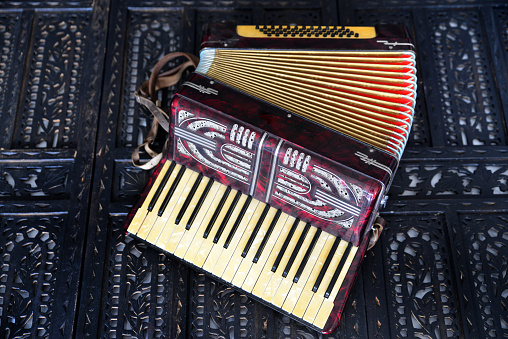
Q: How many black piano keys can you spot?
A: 14